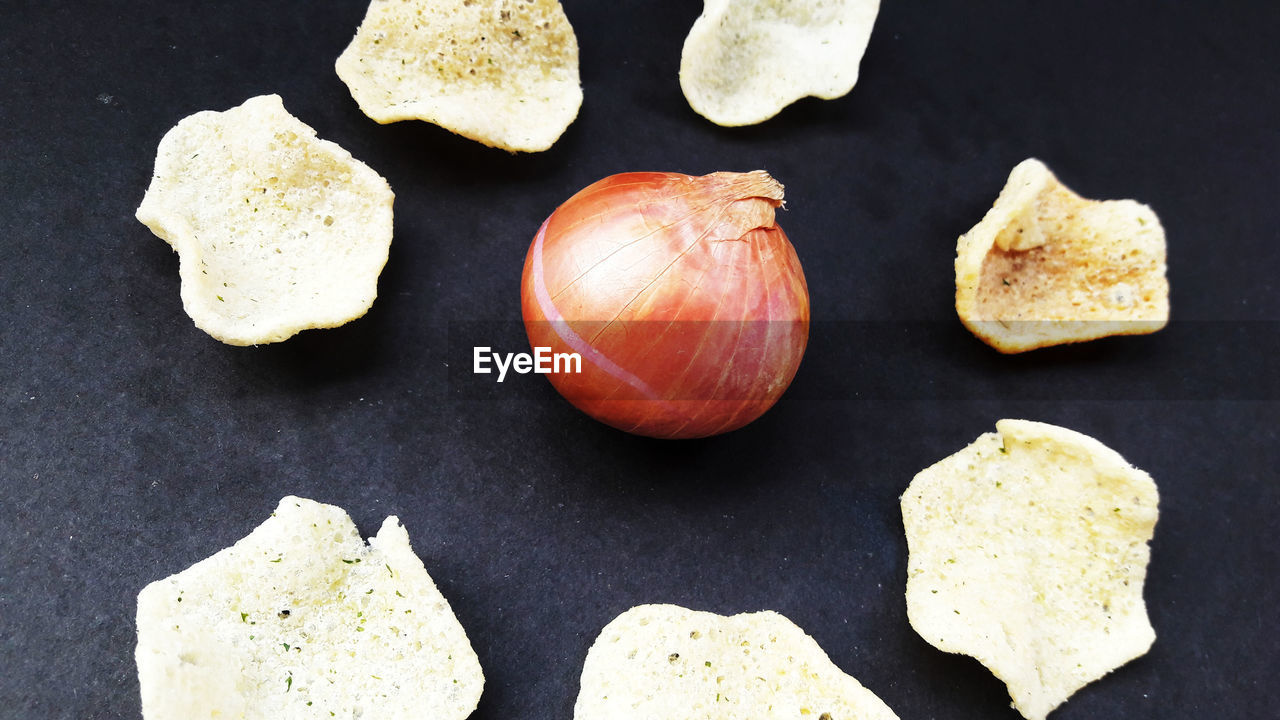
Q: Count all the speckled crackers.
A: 7